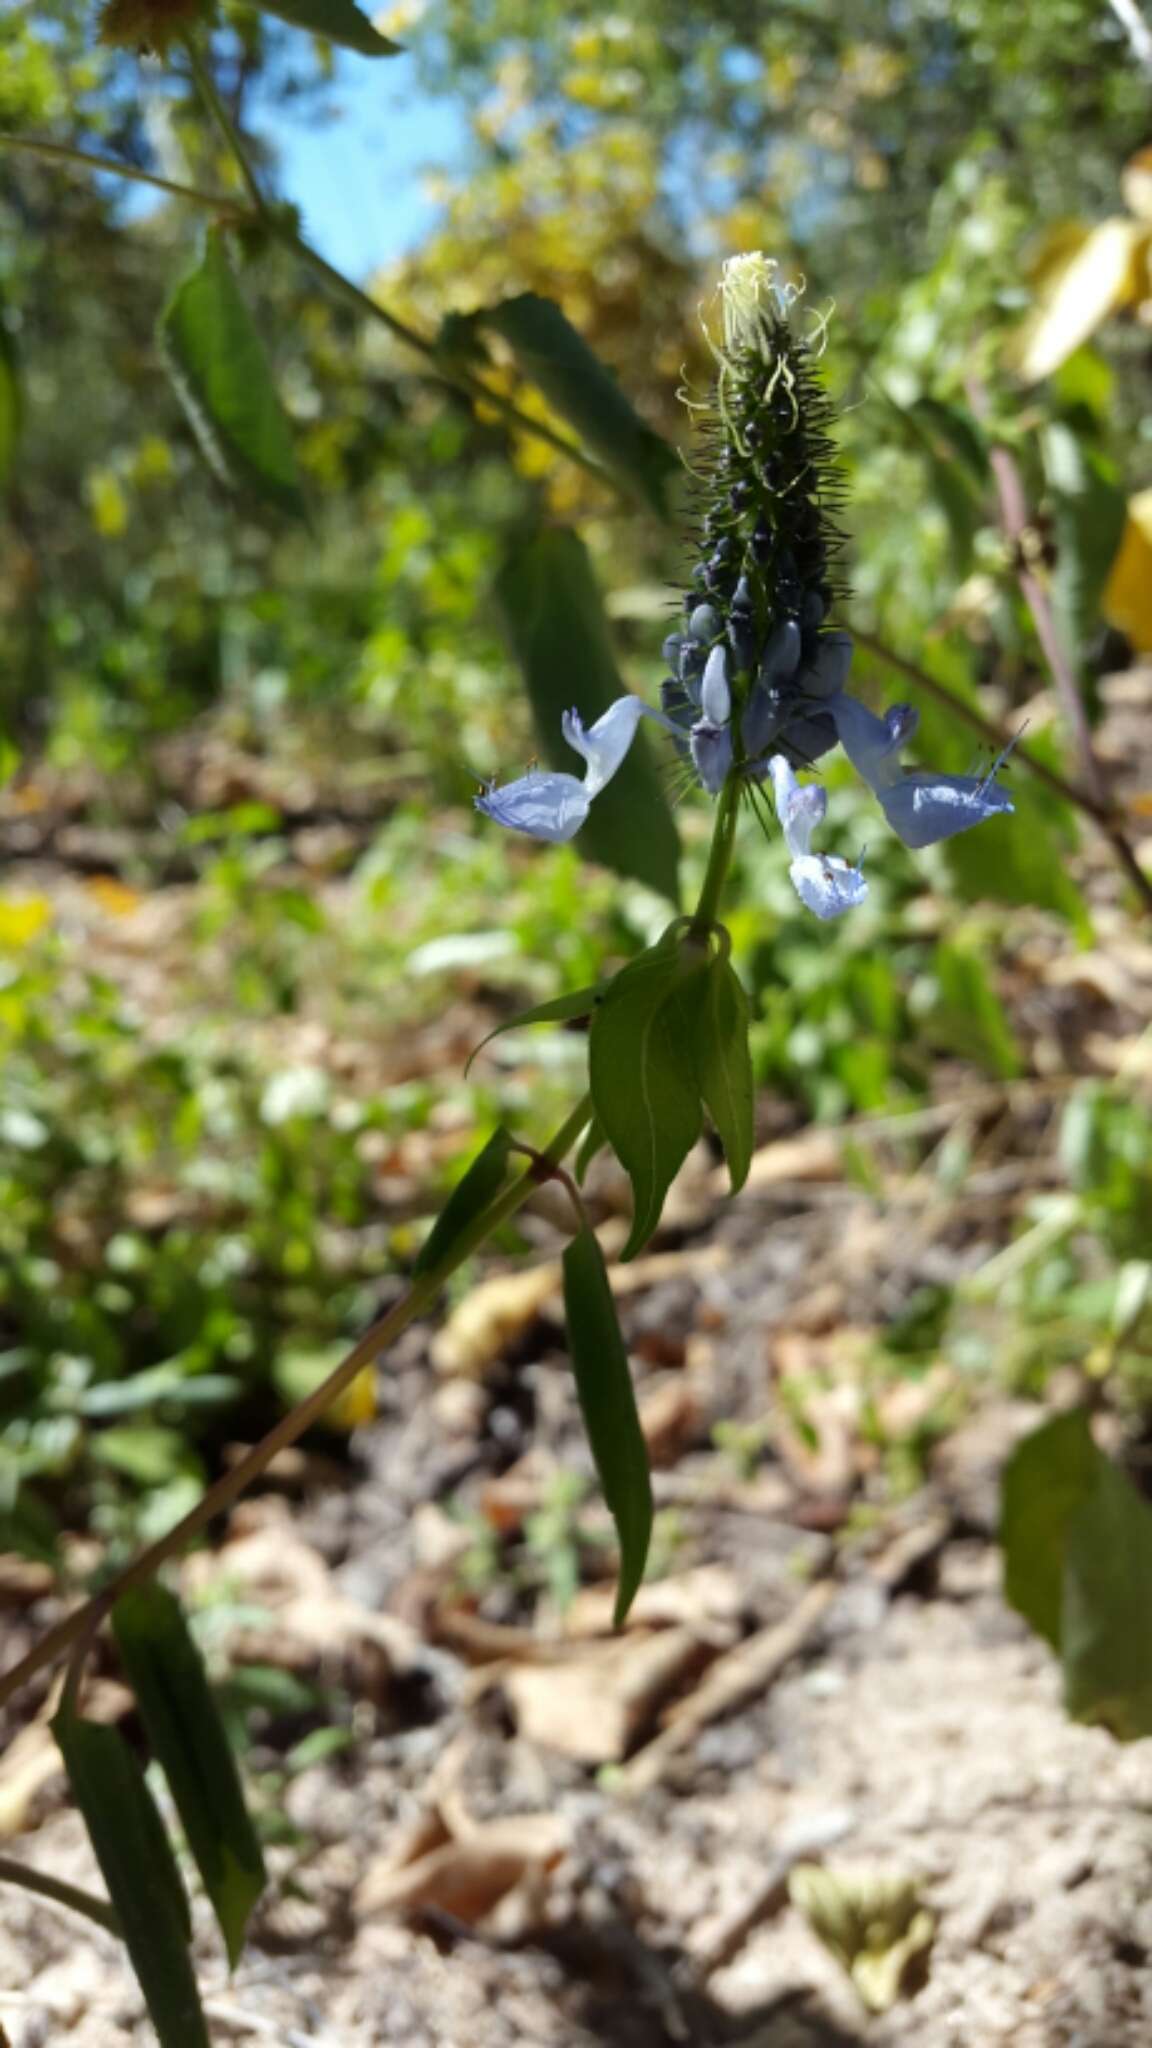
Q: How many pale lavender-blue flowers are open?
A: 3